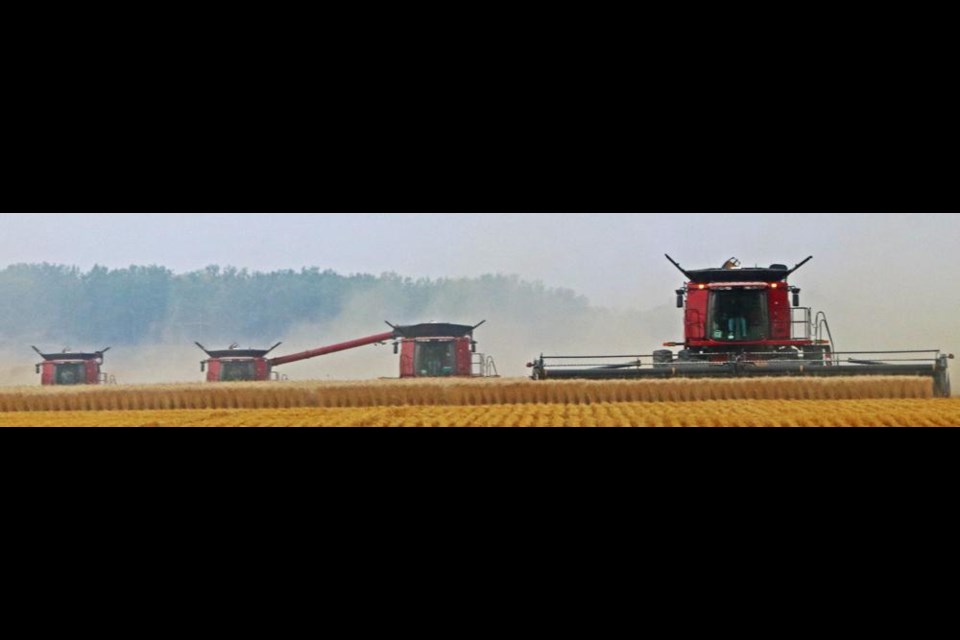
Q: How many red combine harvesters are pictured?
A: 4